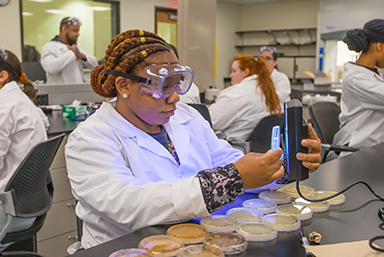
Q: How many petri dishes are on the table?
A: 15